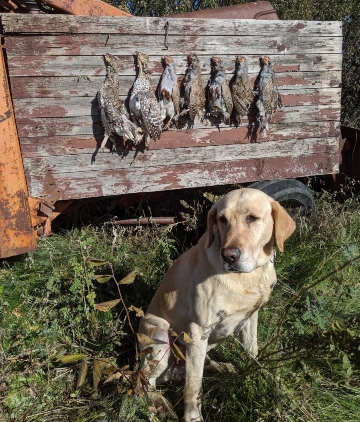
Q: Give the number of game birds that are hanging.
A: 7